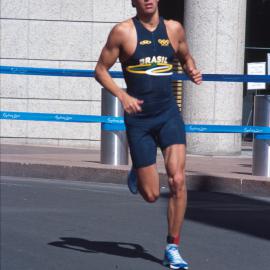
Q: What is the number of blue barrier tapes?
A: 2